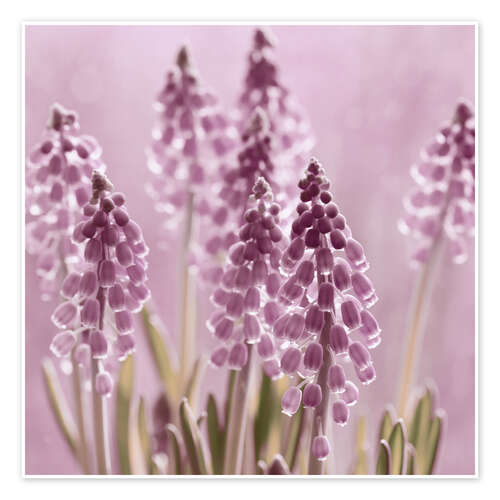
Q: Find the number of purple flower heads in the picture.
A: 8